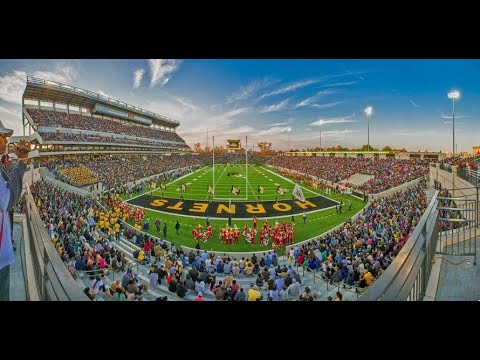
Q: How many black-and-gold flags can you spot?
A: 7